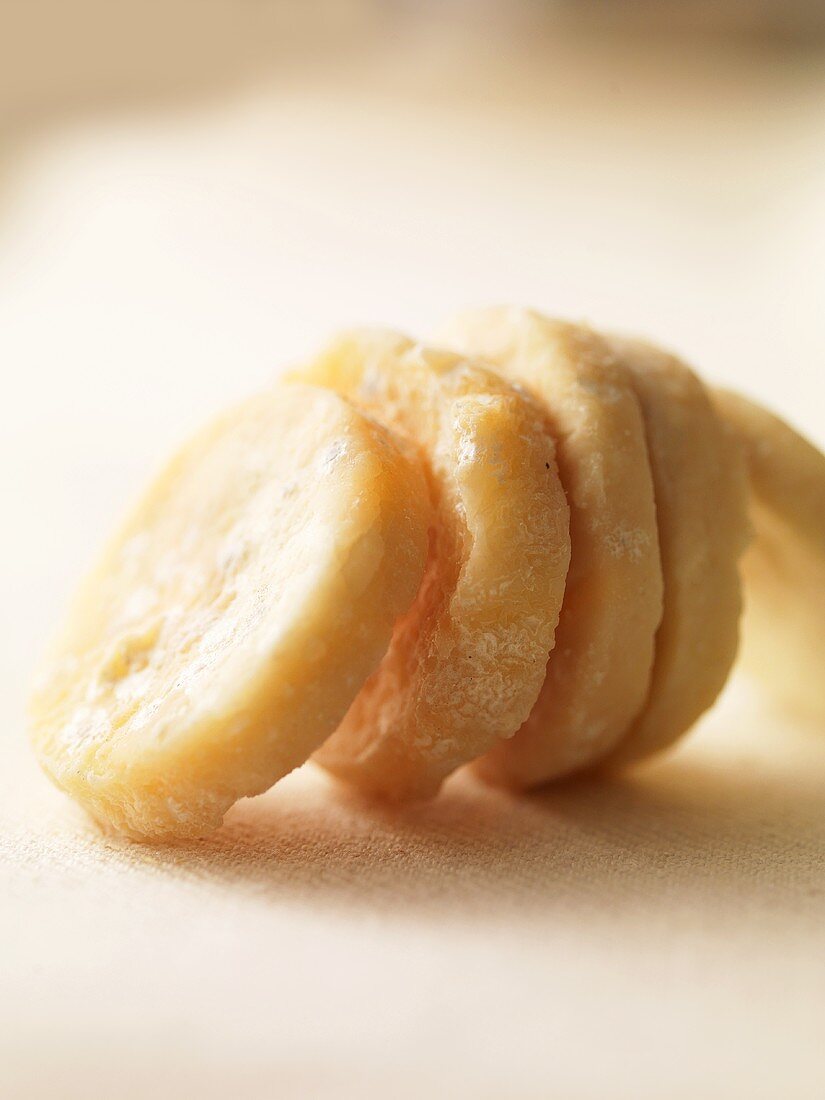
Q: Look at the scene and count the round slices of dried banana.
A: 5